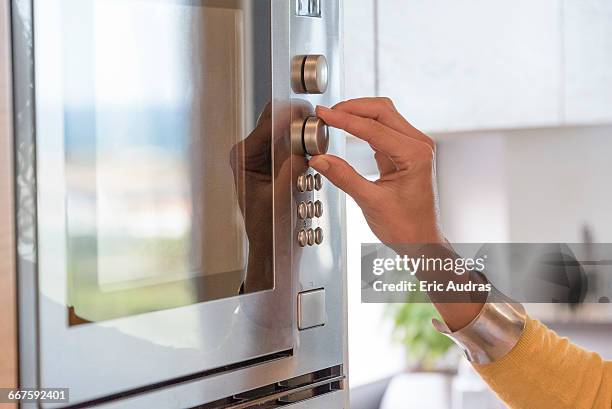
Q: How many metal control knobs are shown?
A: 2